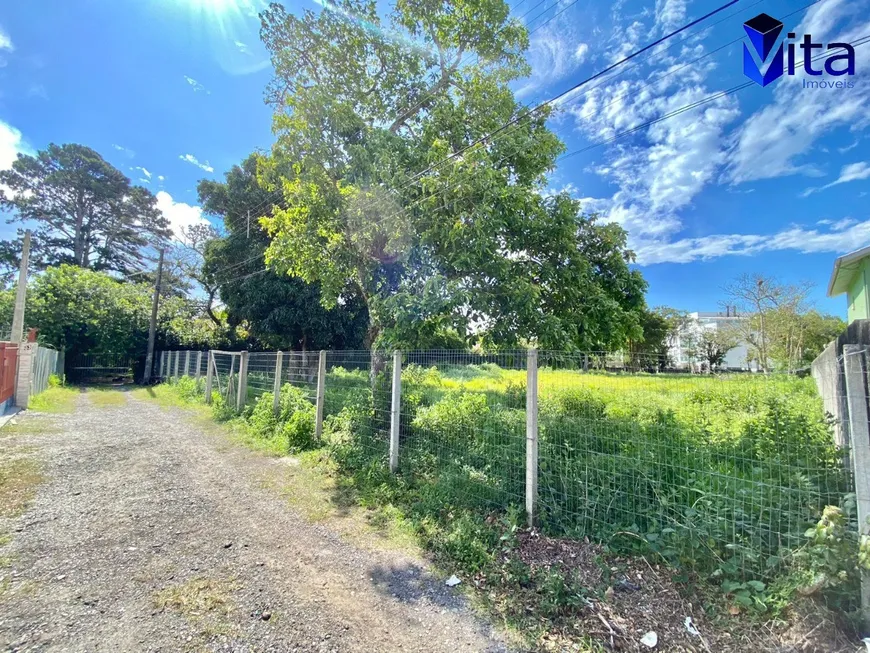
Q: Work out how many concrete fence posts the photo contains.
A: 12